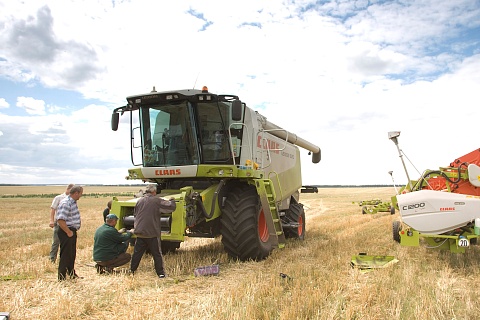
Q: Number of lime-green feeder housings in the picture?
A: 1